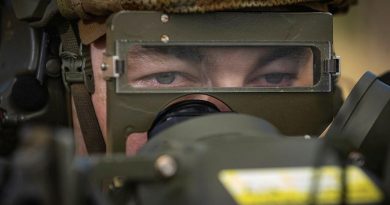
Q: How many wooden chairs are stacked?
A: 0